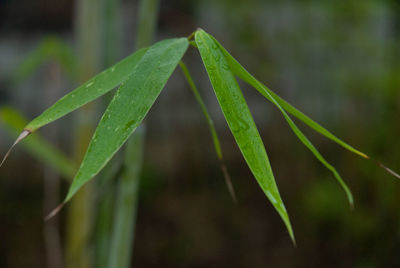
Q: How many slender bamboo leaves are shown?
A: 6